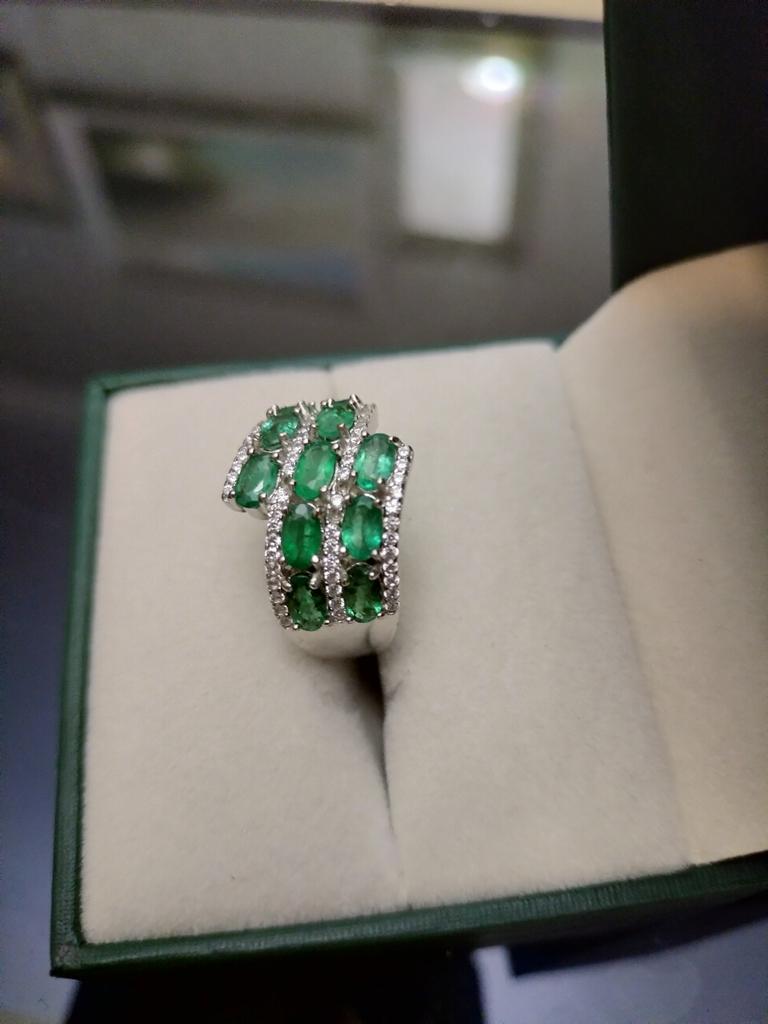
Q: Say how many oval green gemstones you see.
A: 9